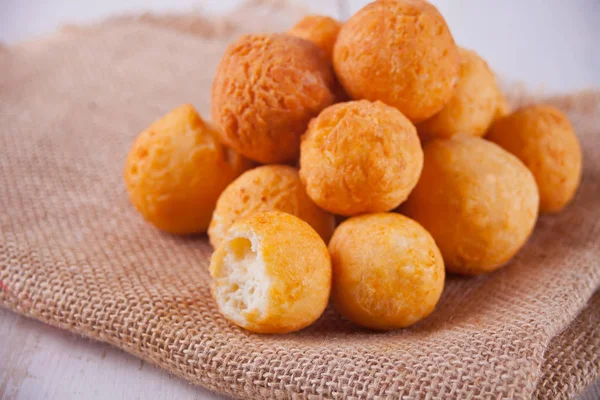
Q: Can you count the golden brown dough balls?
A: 11